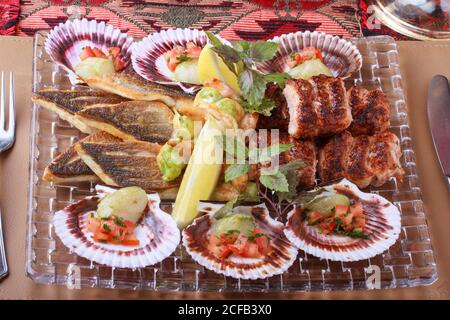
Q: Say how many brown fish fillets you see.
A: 5